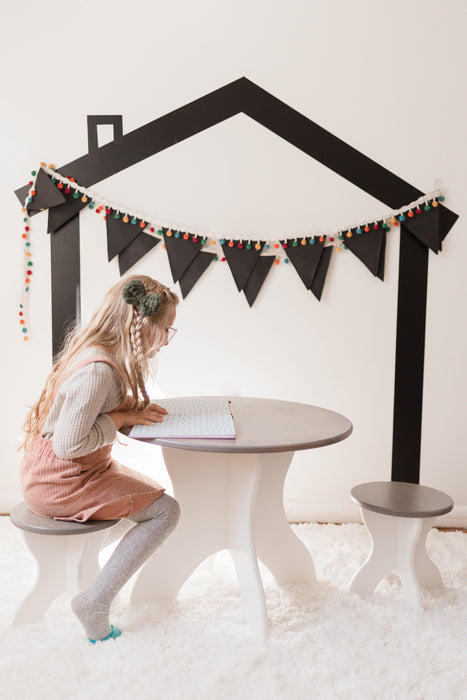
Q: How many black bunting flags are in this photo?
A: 14